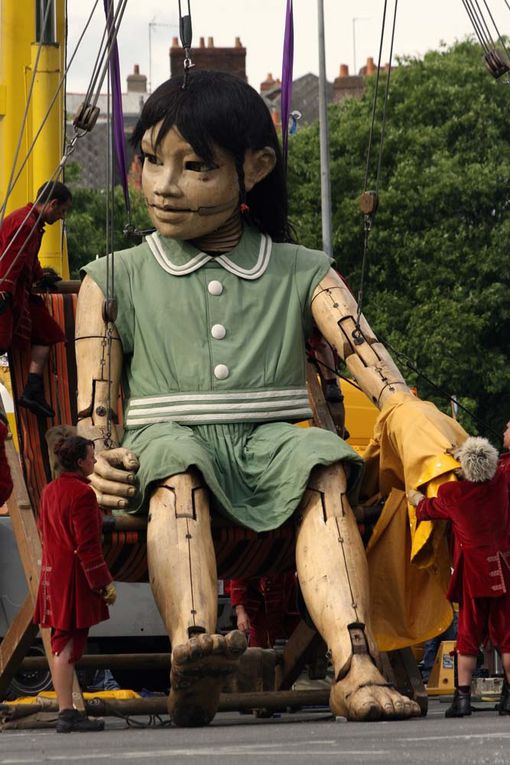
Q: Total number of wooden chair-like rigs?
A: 1